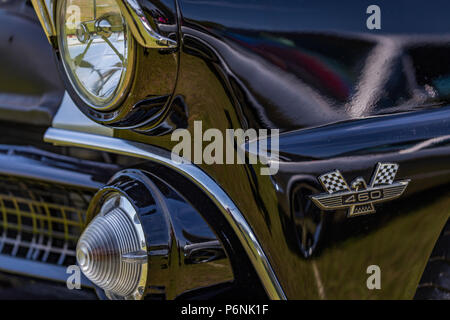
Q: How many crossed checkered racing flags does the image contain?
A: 2